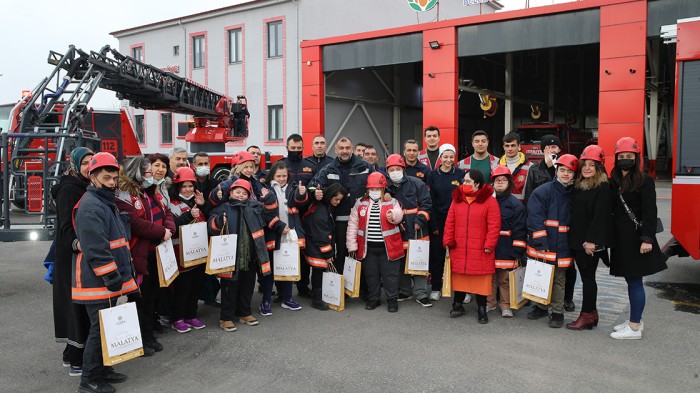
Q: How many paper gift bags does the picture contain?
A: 11